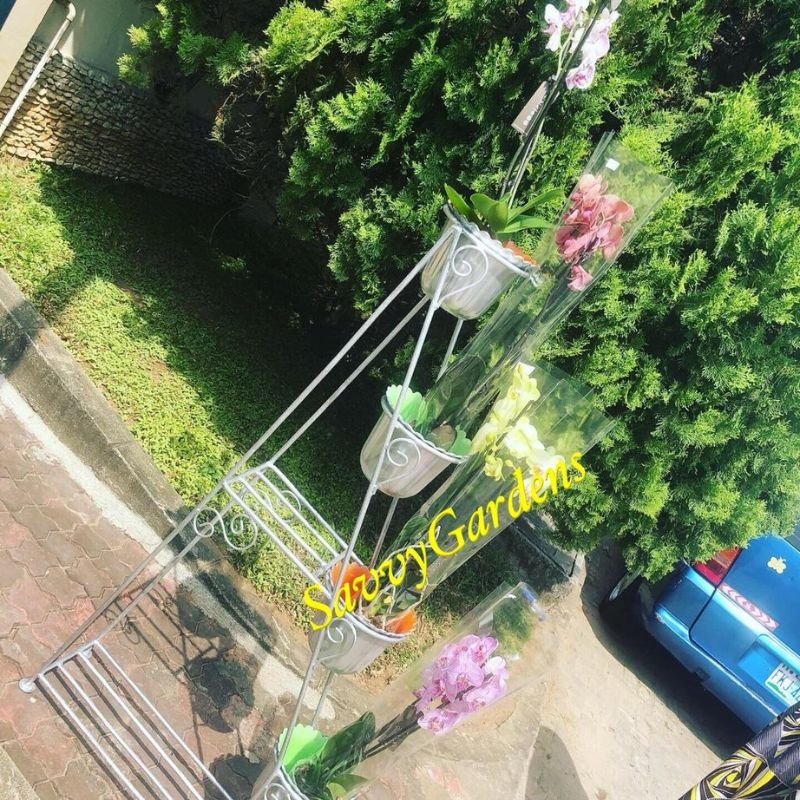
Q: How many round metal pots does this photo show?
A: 4